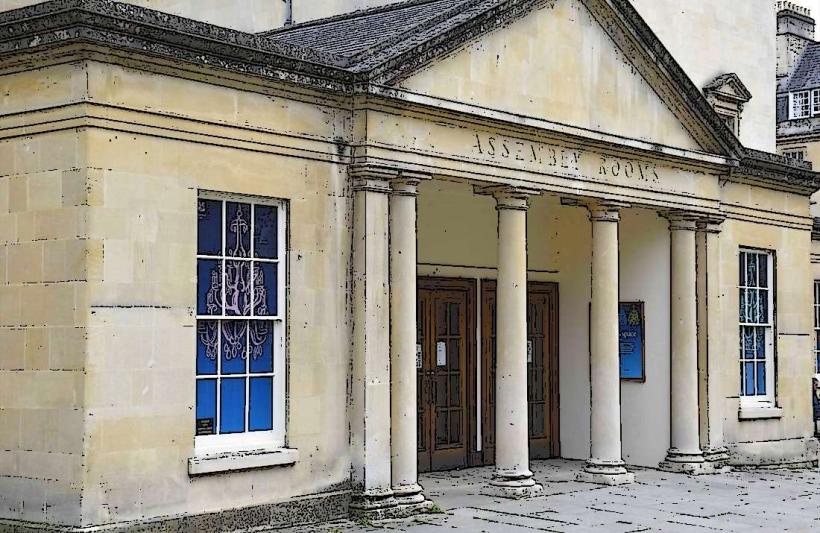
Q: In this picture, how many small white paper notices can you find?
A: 3